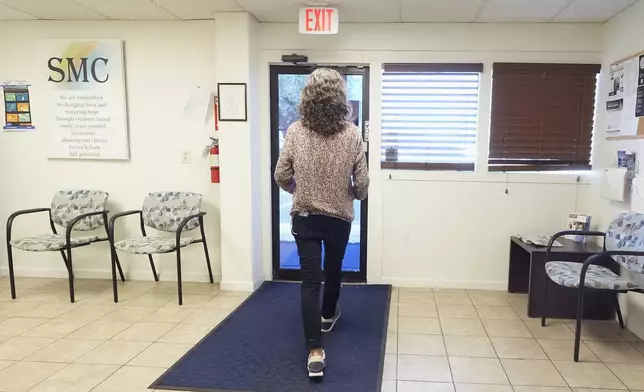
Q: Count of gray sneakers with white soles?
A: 2